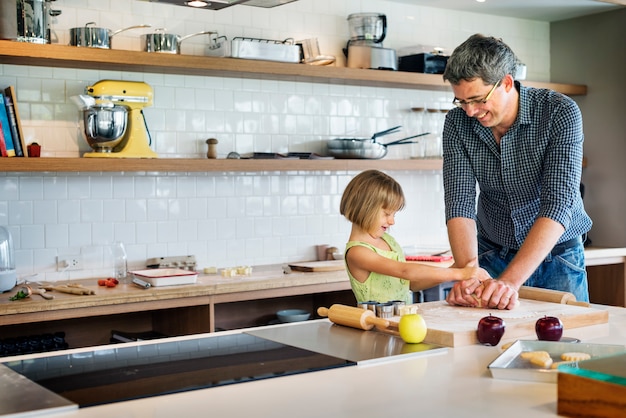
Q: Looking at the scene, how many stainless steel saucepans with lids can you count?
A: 2